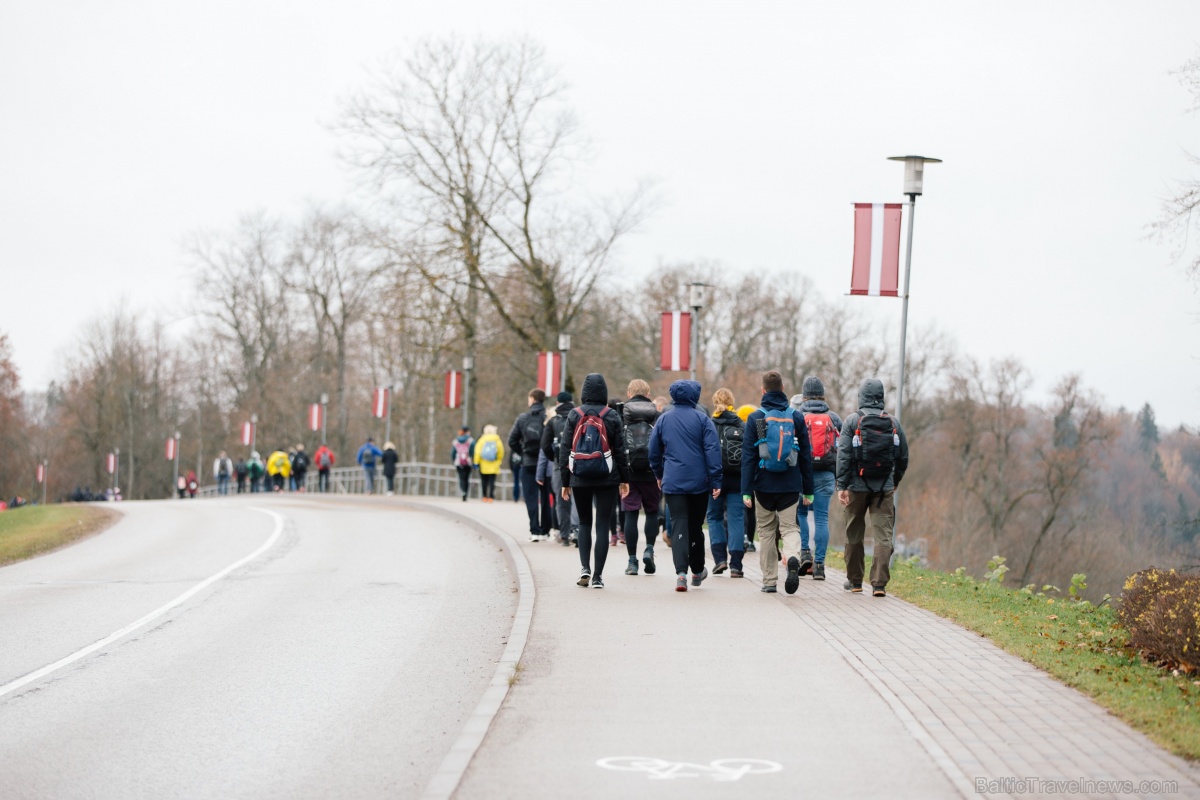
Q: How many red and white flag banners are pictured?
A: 10